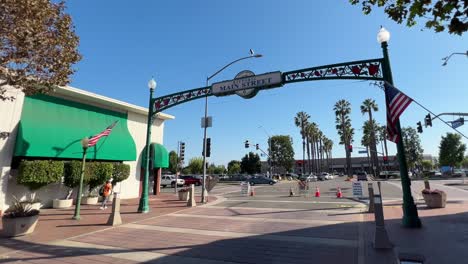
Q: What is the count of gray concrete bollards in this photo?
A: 4